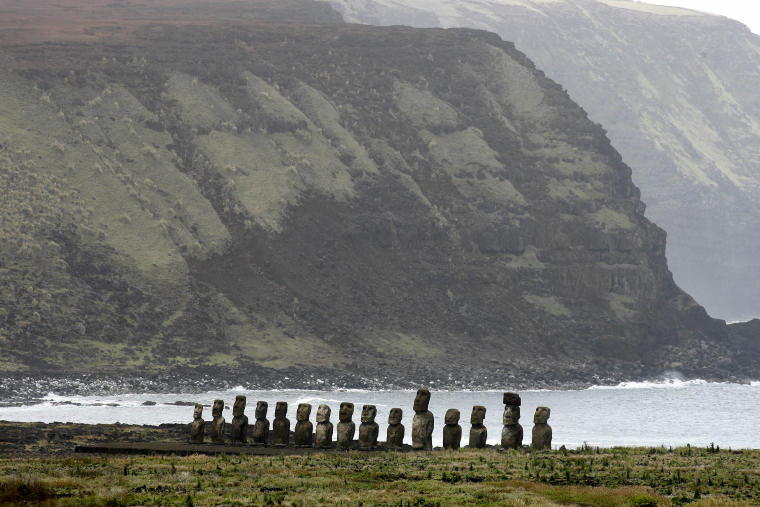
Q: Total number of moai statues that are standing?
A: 15